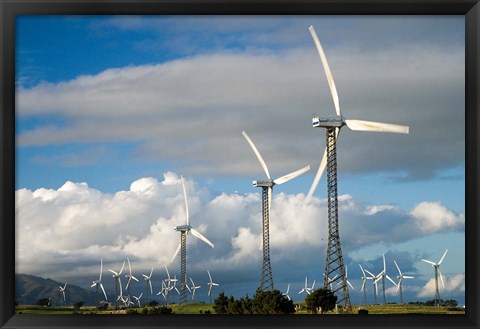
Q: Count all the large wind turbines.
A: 3